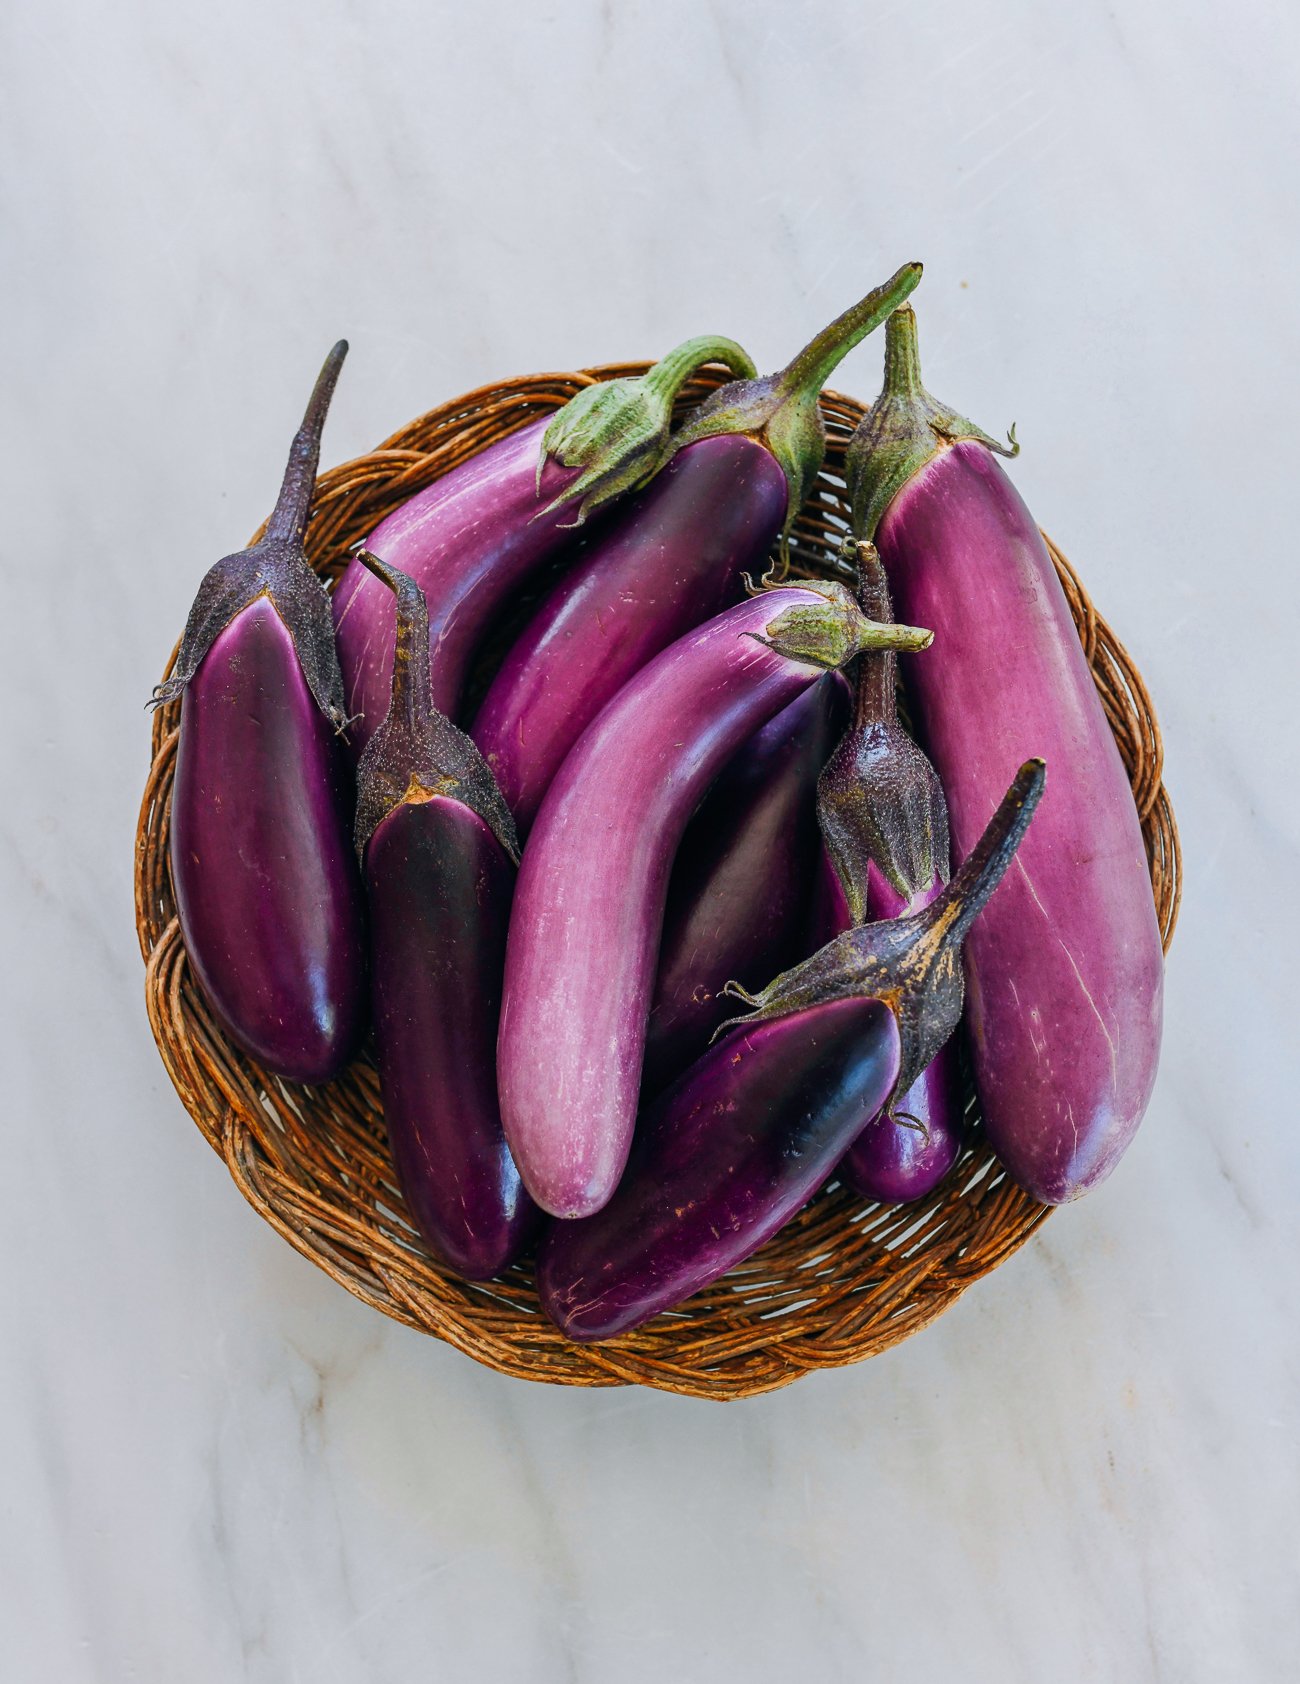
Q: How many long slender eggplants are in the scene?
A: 9